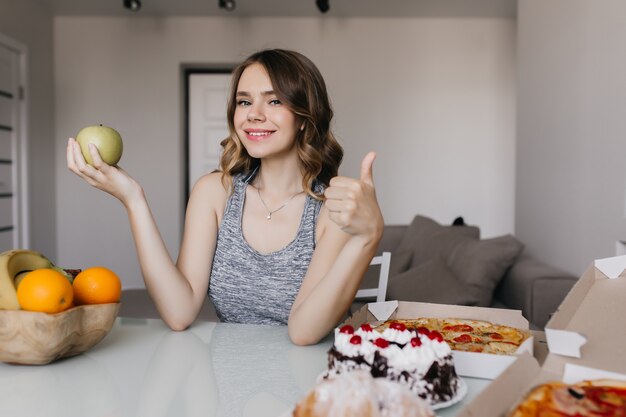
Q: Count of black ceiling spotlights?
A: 3